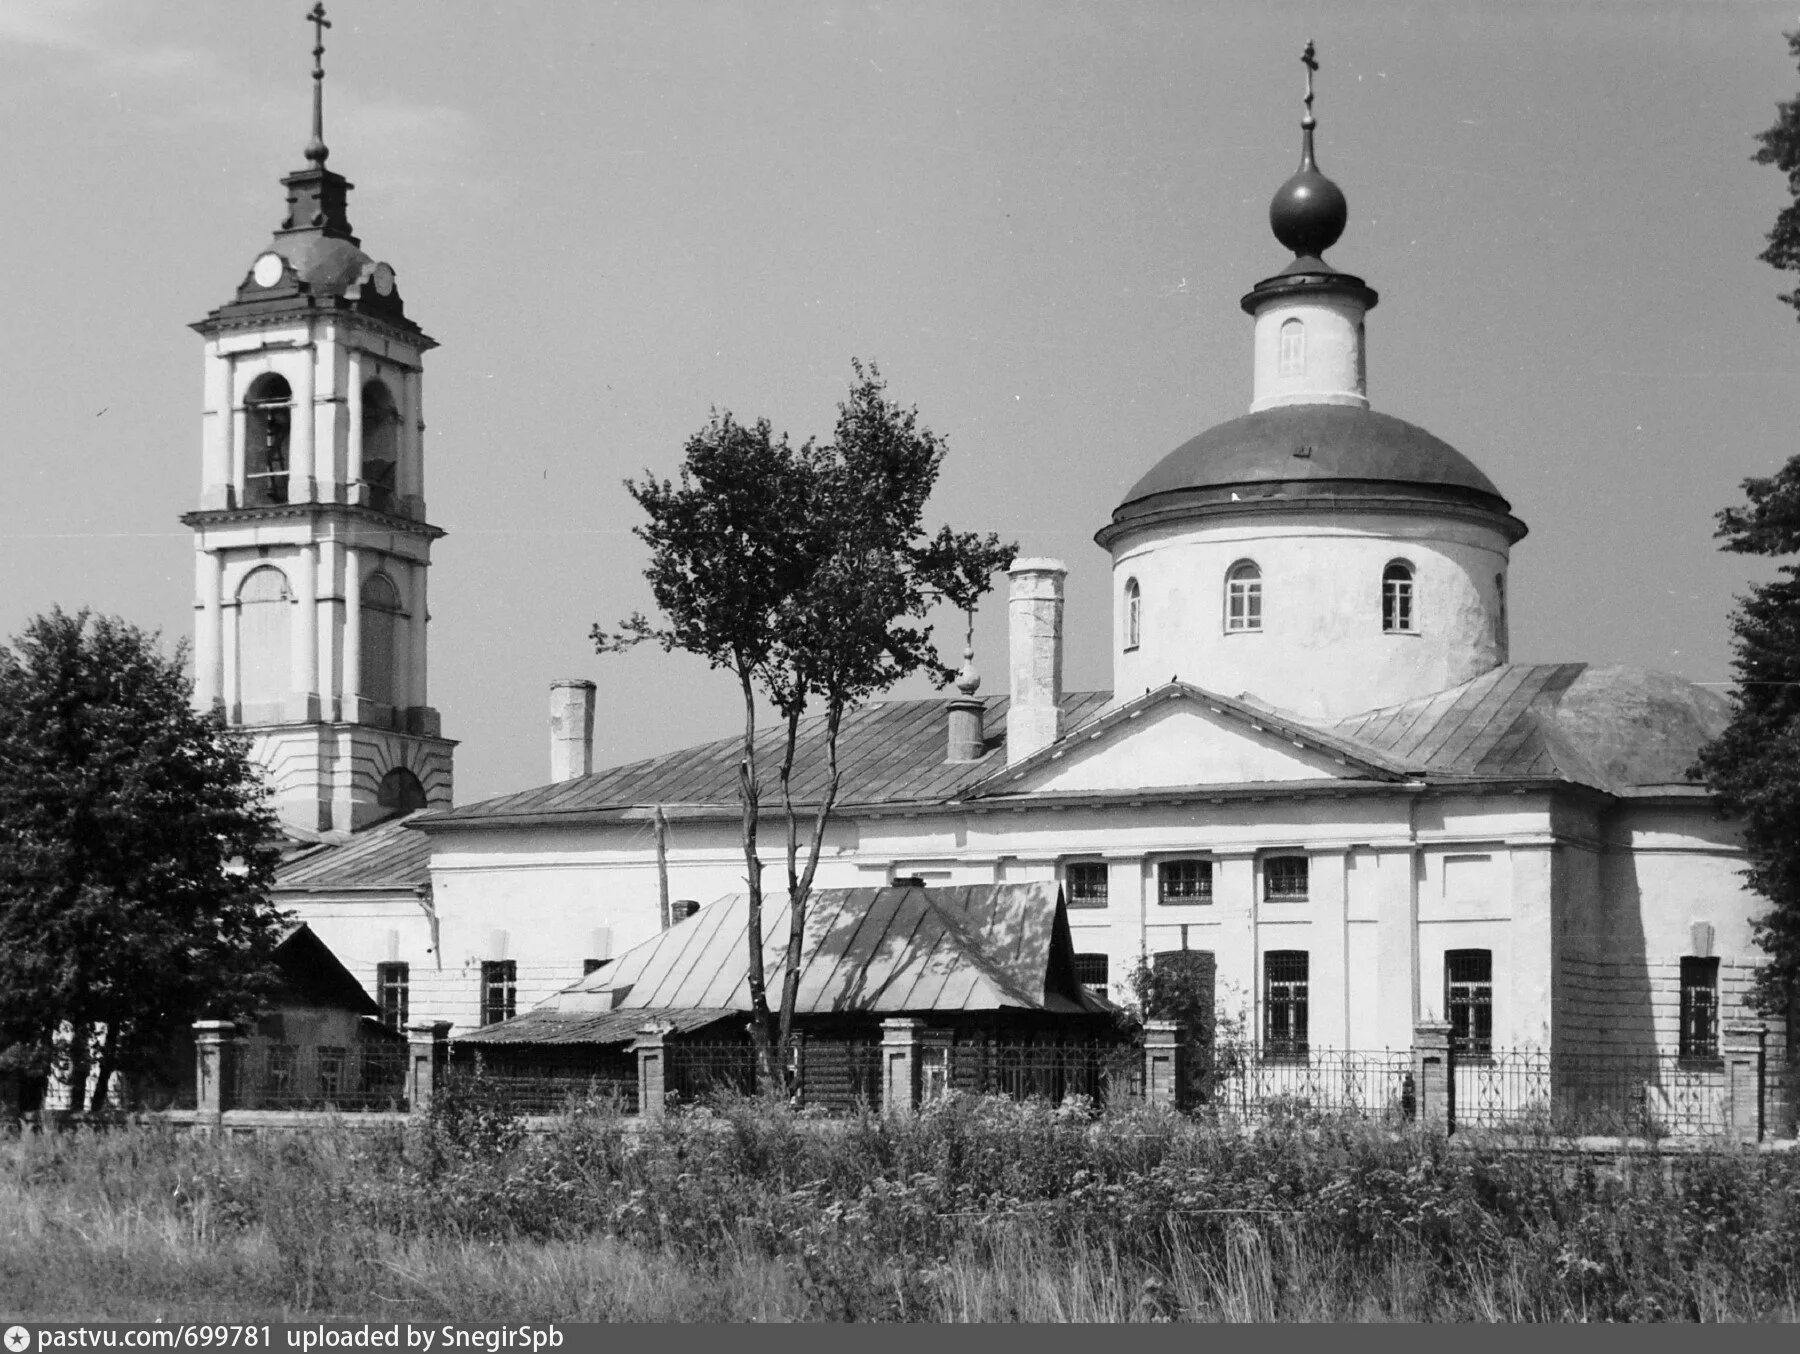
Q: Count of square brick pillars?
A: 7